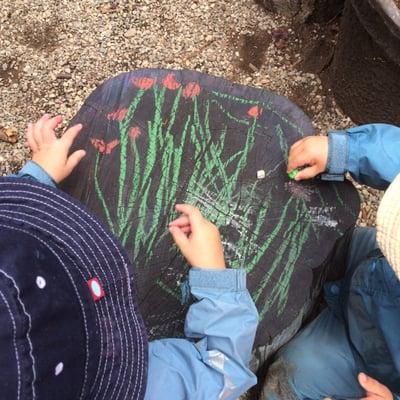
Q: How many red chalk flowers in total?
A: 7